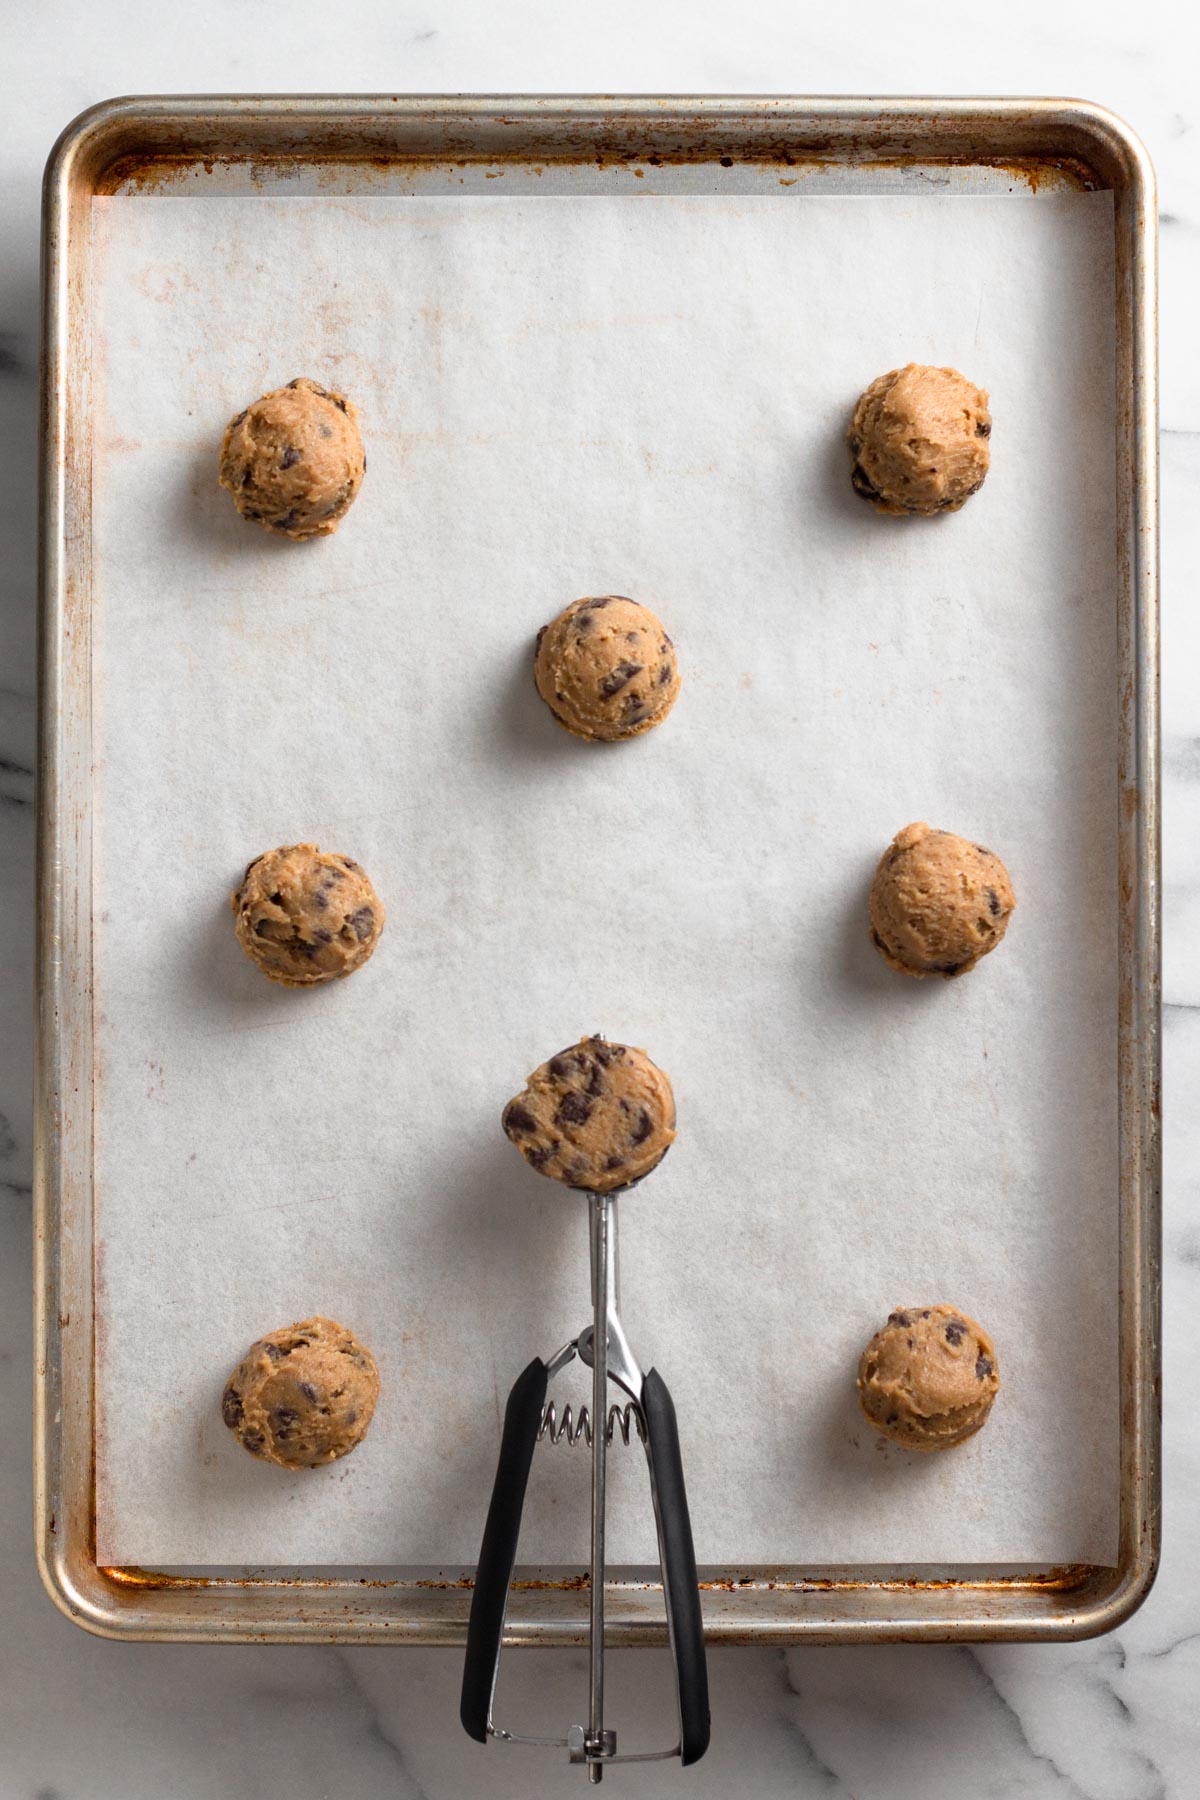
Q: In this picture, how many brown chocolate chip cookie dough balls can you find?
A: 8